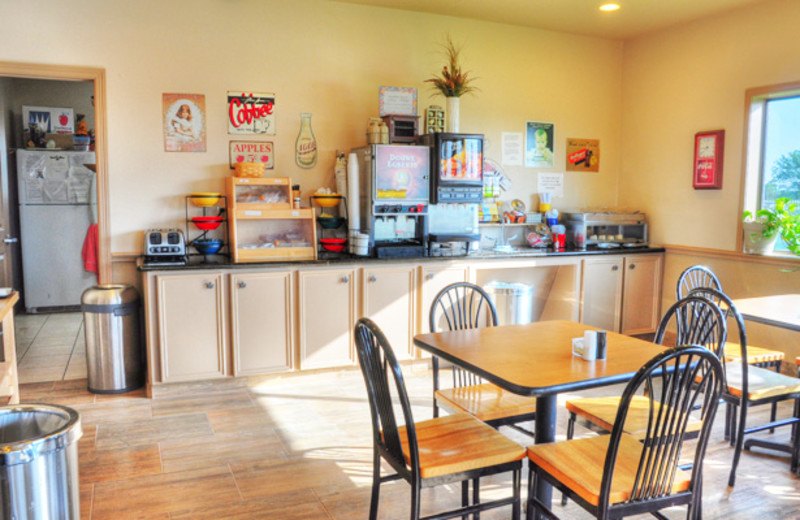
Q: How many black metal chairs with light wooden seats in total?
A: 6